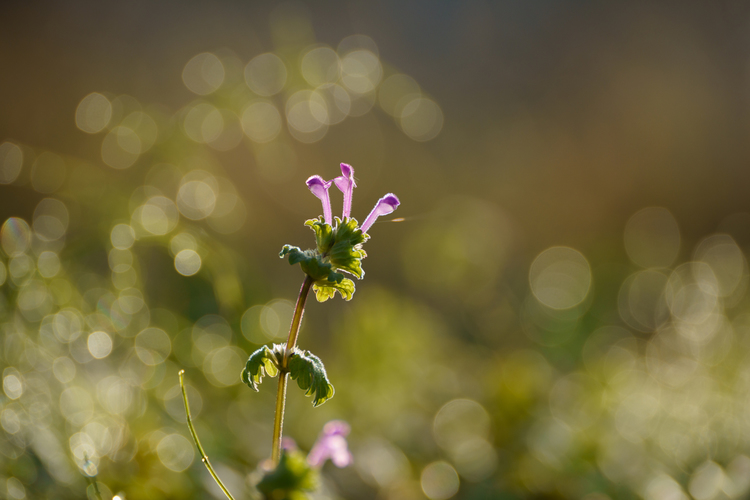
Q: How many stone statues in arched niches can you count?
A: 0